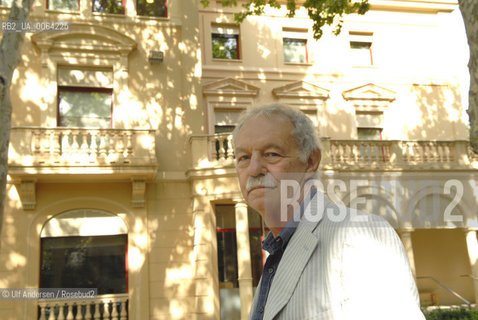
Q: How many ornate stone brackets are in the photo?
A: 2